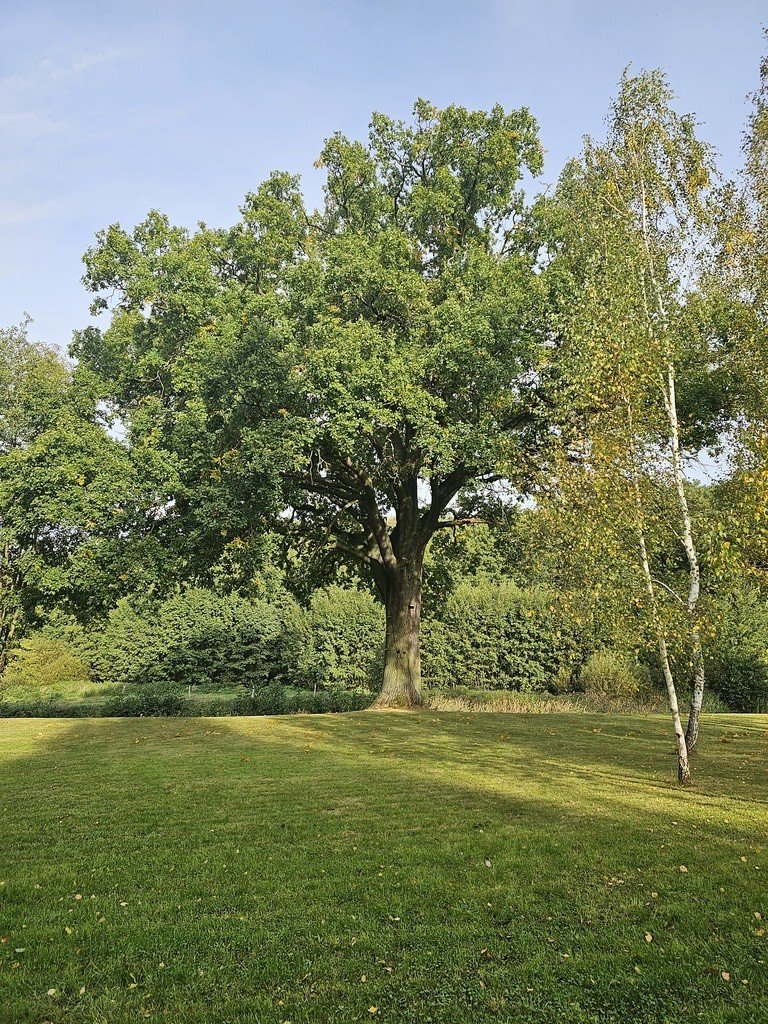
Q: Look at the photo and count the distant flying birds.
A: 0